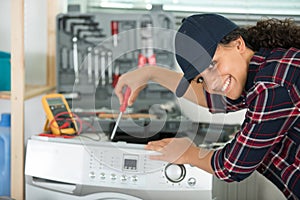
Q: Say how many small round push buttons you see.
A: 6